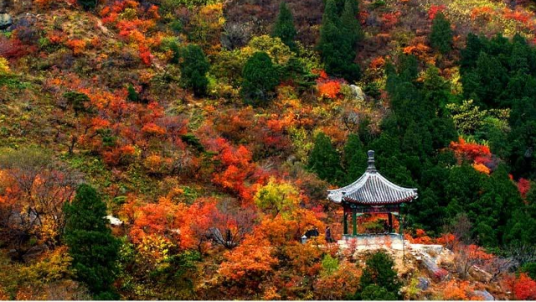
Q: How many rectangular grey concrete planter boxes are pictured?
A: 0